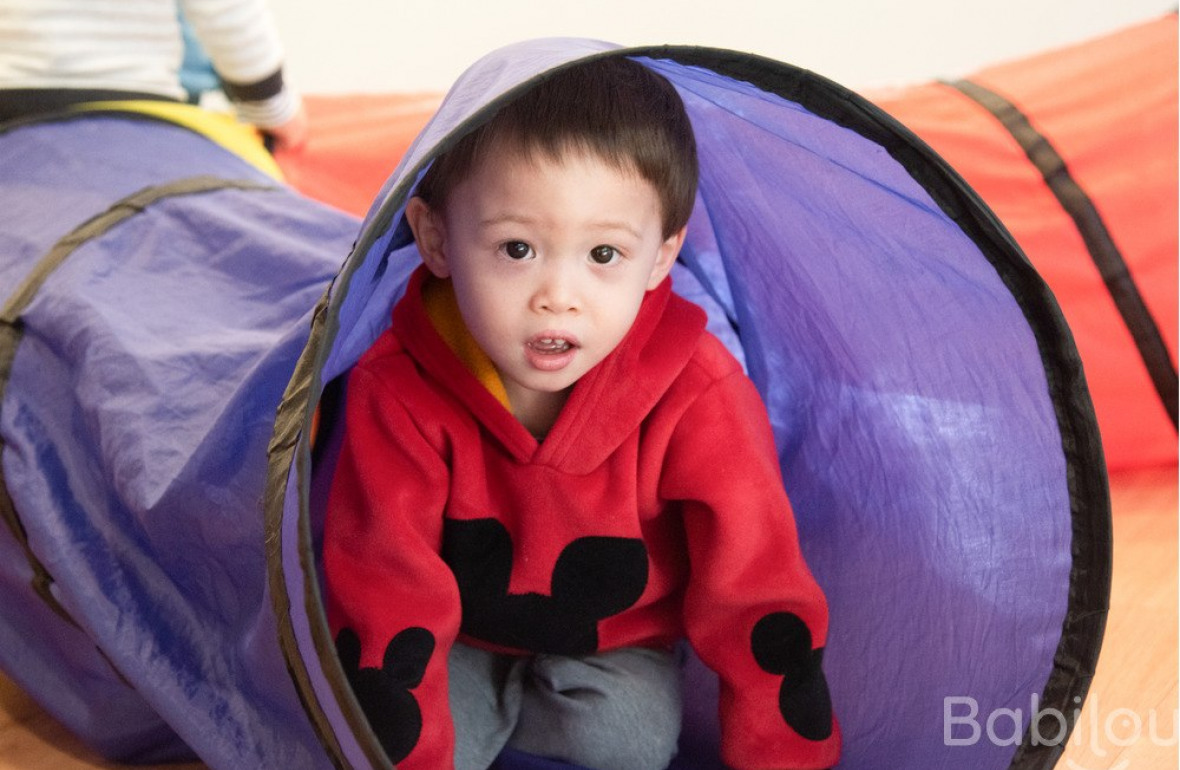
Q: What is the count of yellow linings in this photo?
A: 1